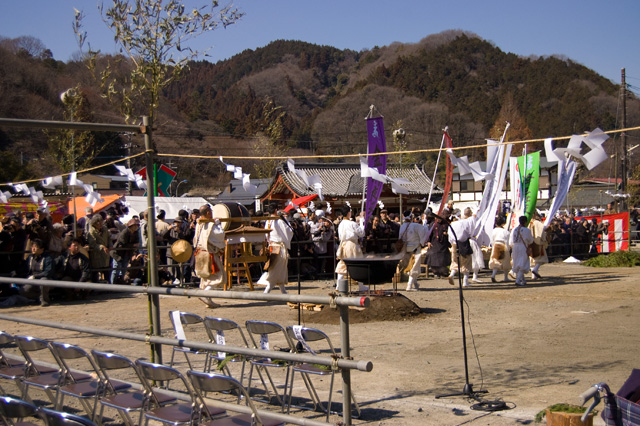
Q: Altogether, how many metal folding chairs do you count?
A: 12